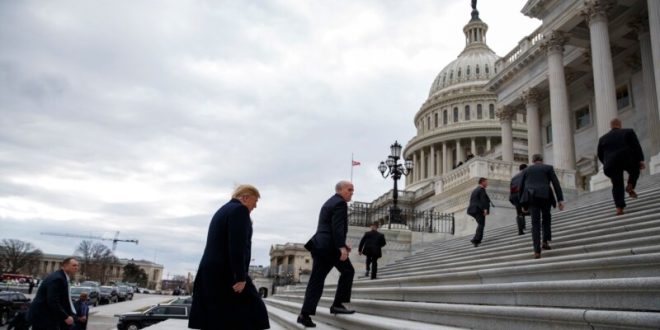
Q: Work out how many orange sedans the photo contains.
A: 0